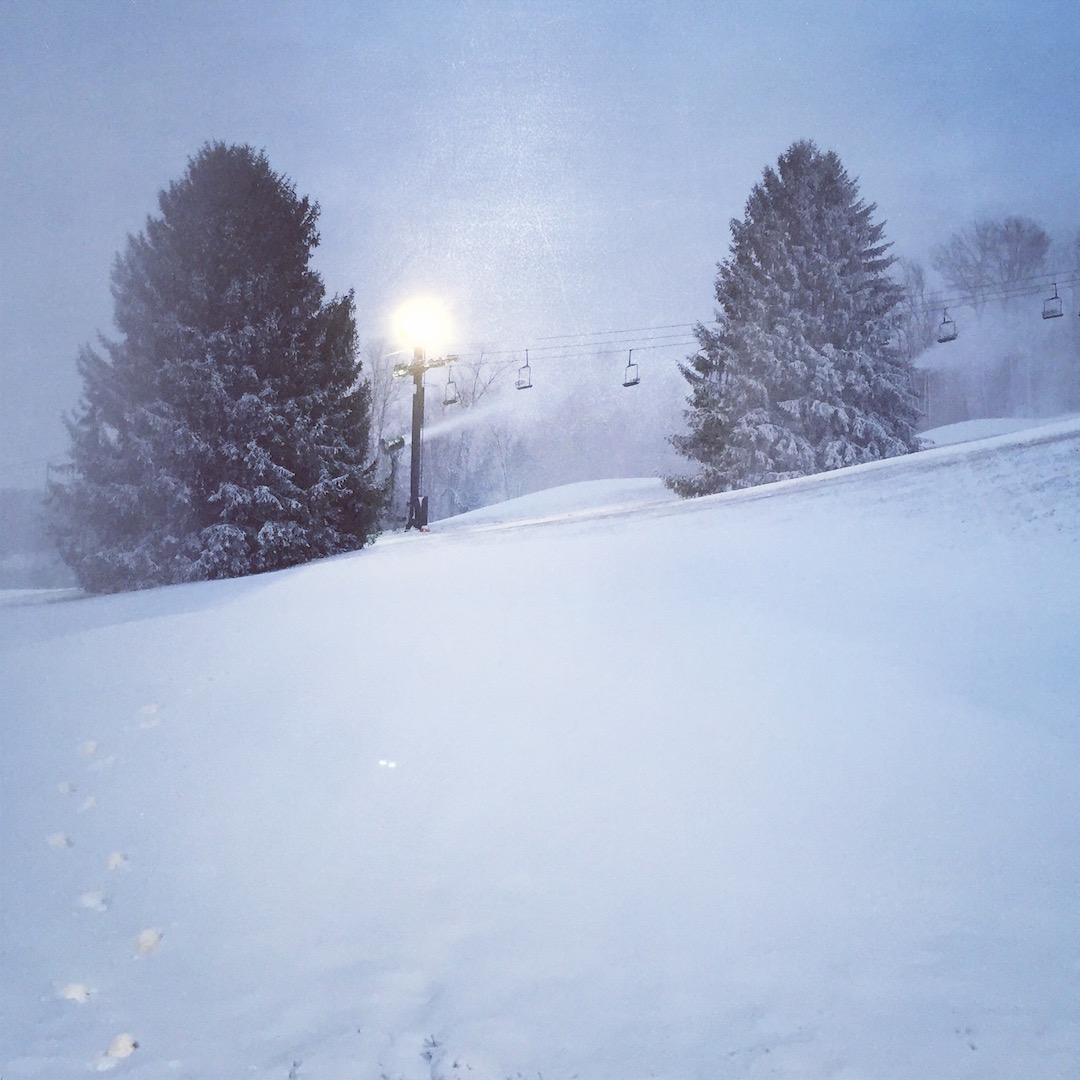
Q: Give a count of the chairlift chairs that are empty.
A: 5